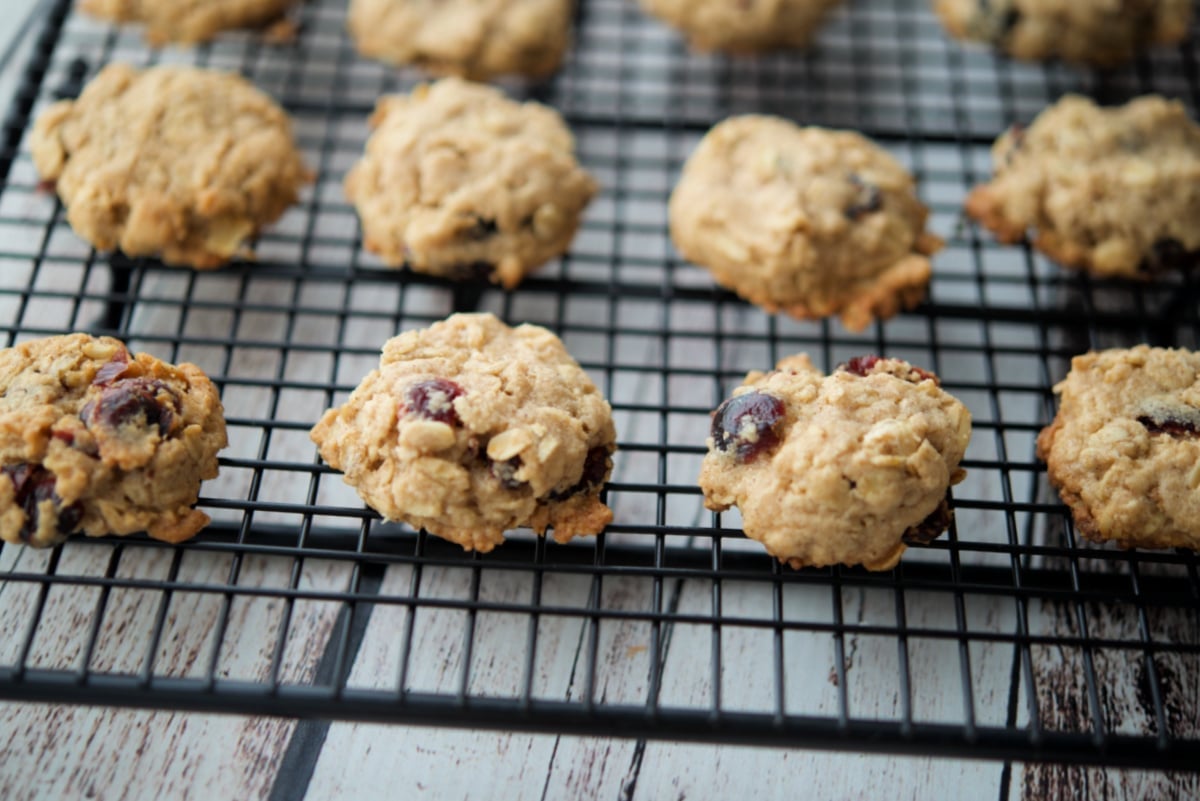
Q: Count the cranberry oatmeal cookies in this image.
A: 12